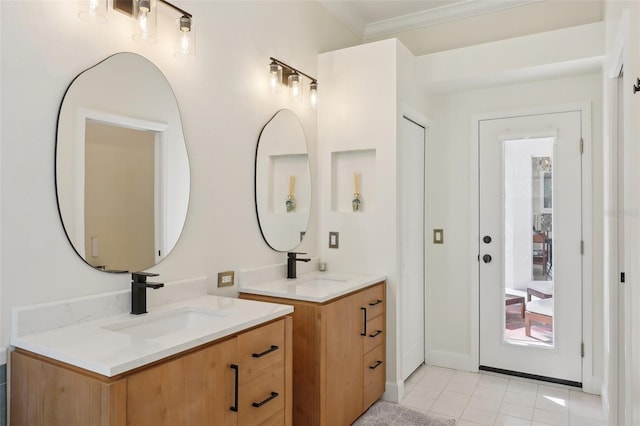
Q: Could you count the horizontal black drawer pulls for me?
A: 5